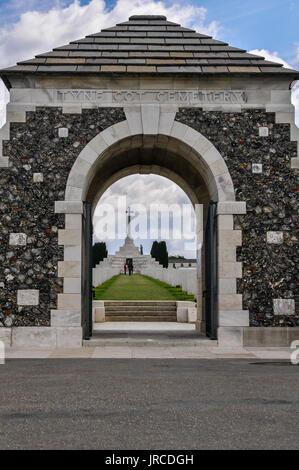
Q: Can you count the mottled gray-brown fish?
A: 0